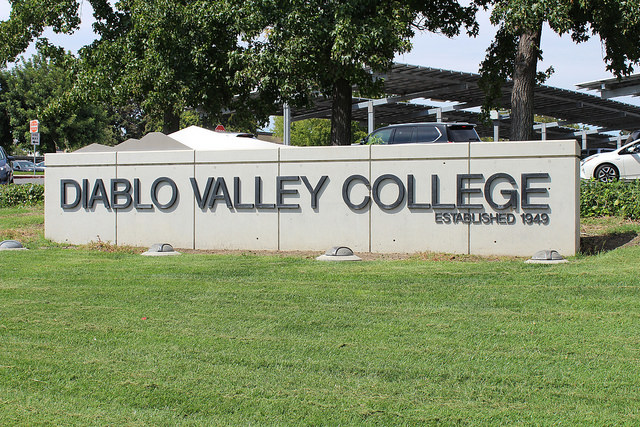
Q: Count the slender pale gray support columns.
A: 7